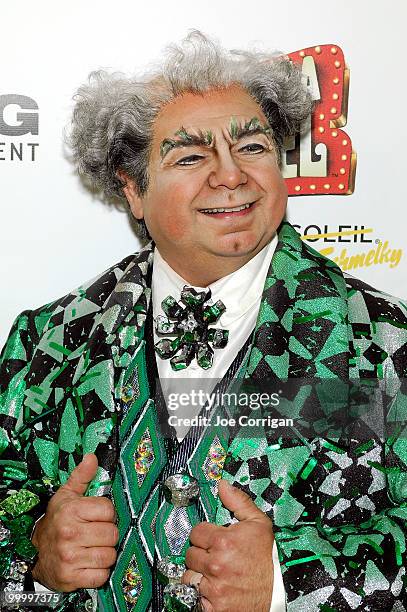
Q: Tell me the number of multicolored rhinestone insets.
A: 4